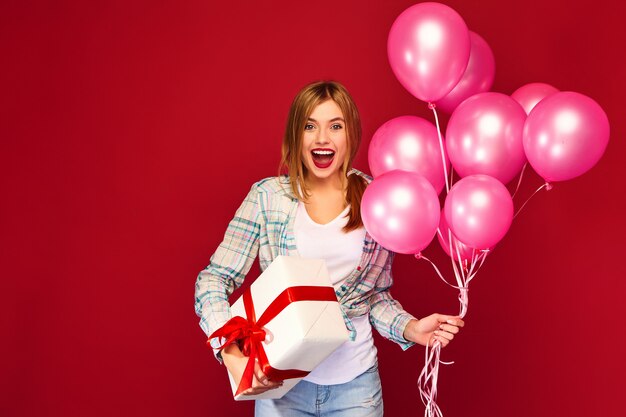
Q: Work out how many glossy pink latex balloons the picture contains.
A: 9